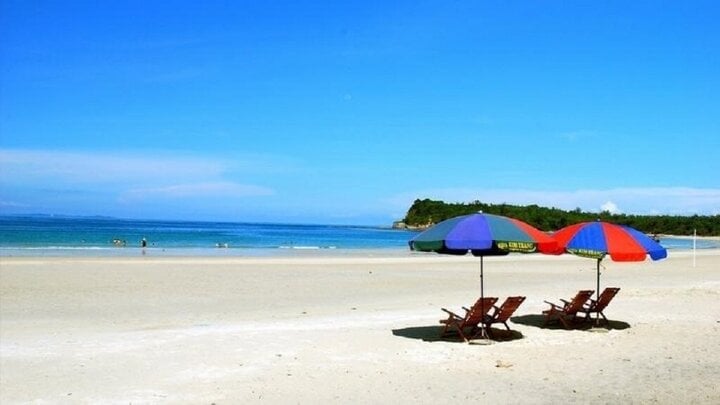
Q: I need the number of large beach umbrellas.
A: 2